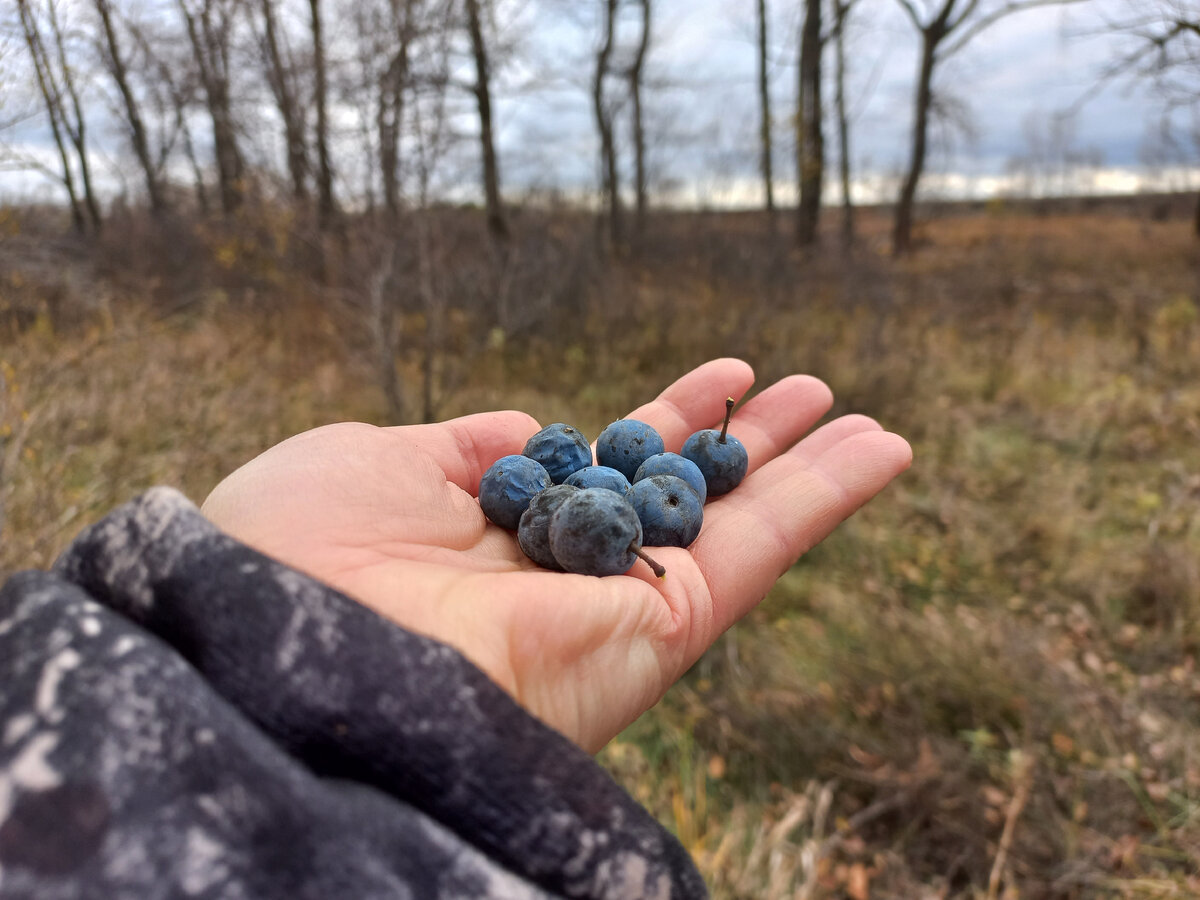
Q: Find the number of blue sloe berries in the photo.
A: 9